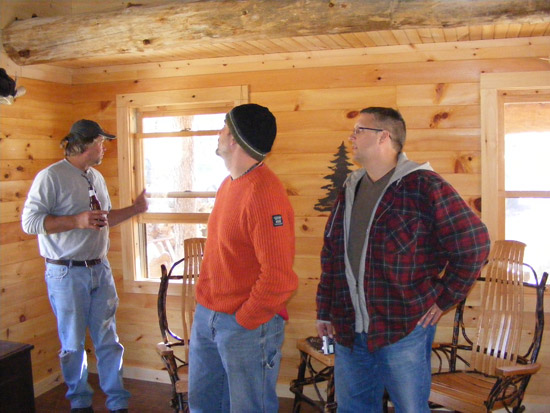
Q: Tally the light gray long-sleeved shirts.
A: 1